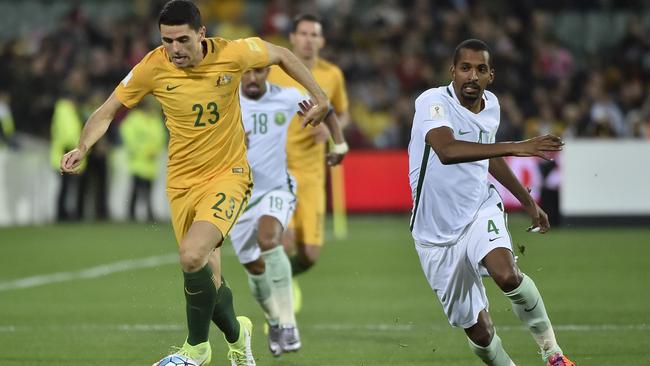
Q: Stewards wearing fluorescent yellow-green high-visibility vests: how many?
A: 2